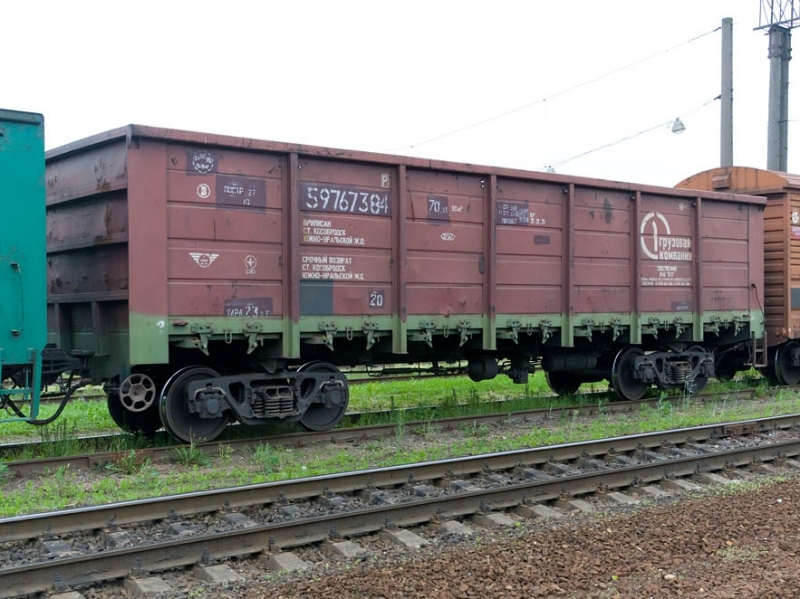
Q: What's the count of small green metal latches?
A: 14